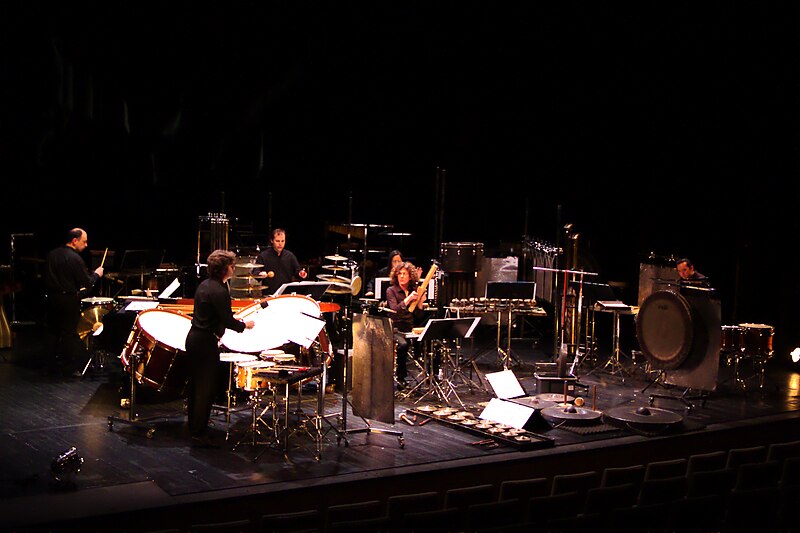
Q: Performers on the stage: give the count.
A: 6